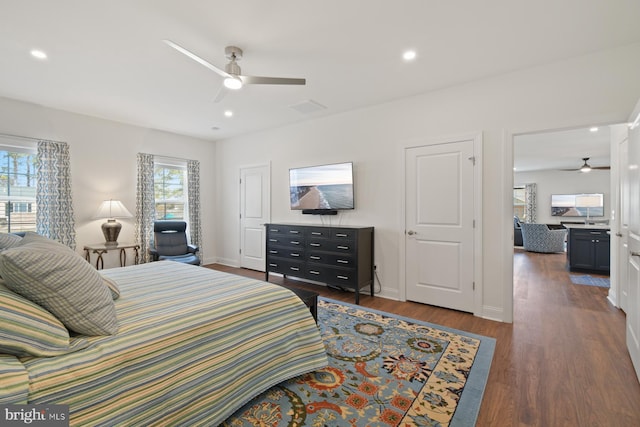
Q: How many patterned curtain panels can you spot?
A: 4